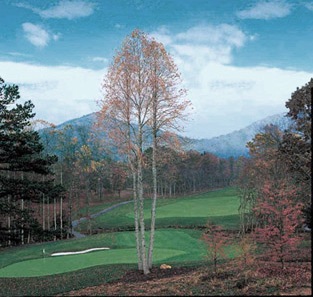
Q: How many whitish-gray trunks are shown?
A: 3